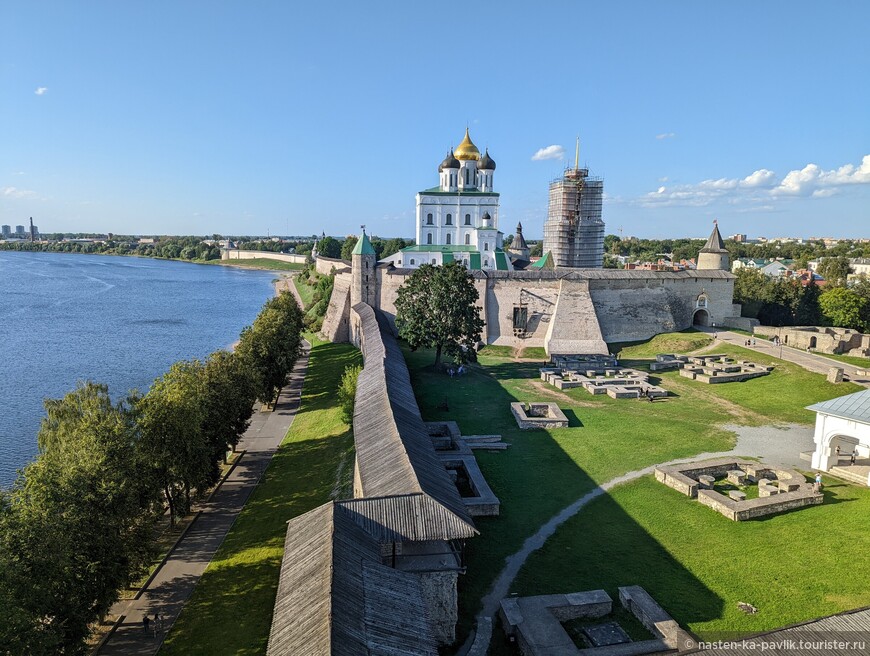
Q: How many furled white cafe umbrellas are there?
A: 0